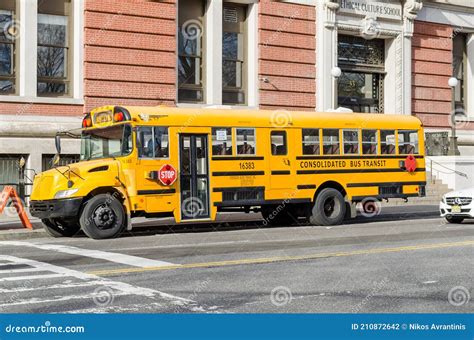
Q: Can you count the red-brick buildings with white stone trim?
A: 1